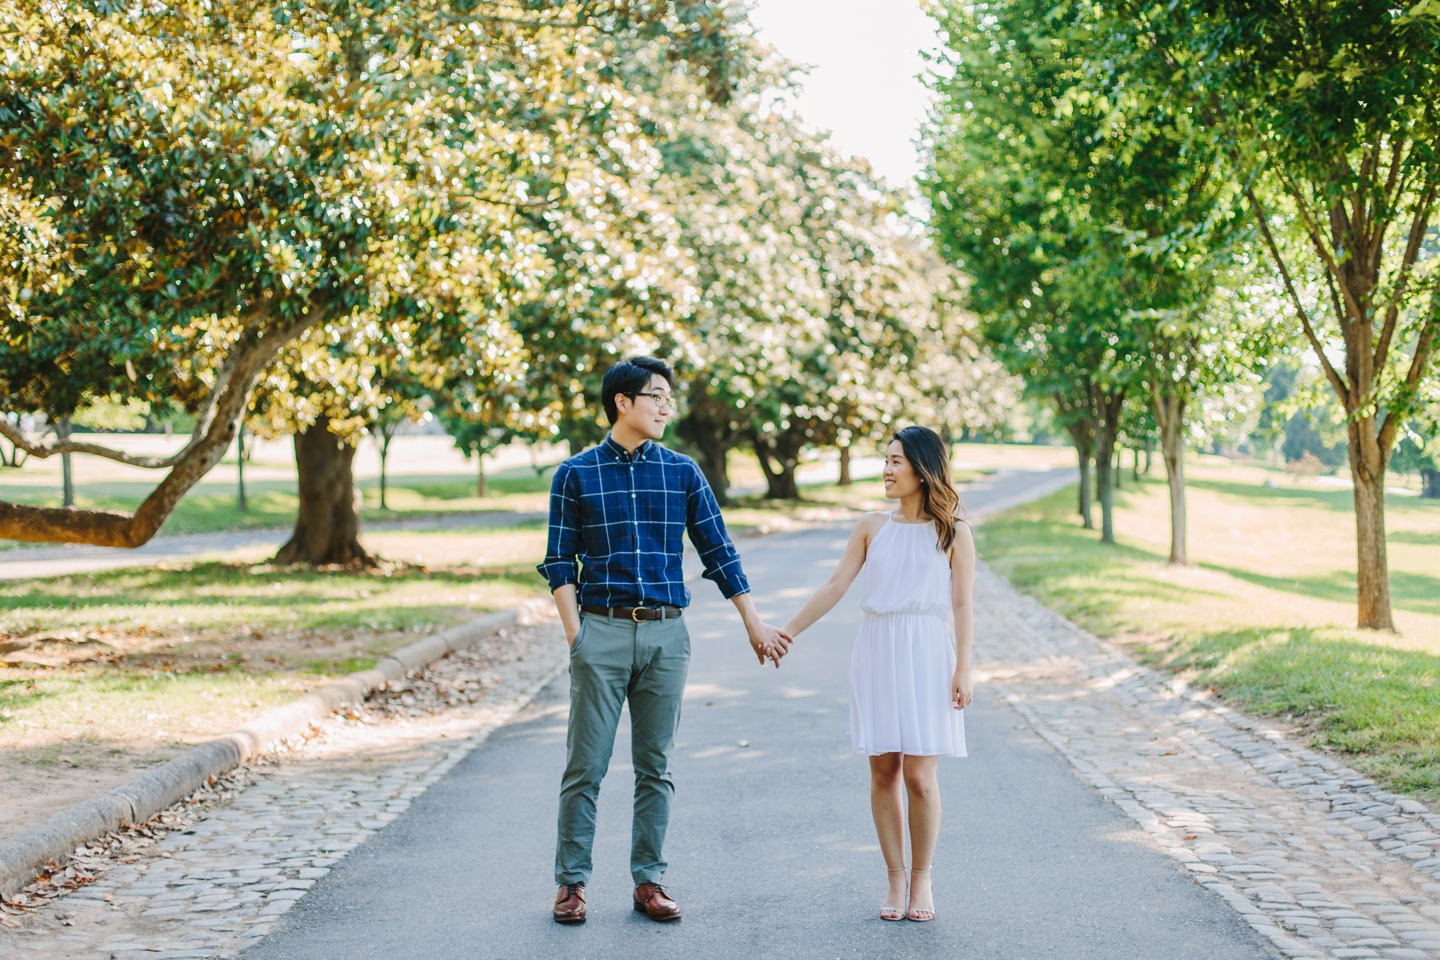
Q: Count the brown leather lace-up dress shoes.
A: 2